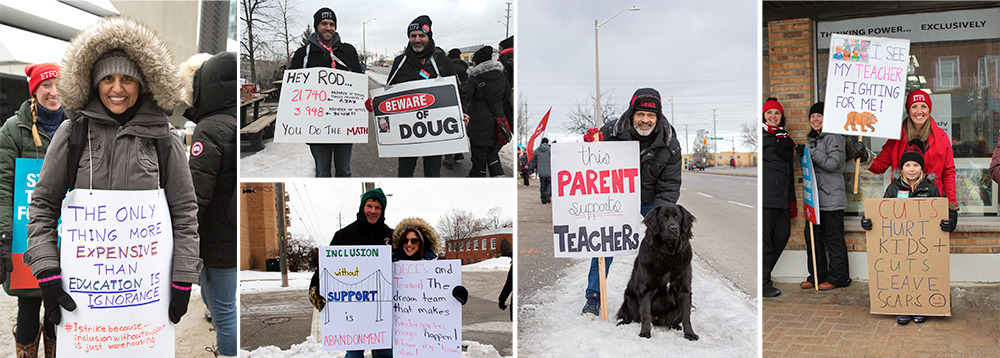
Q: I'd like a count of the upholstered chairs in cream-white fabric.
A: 0